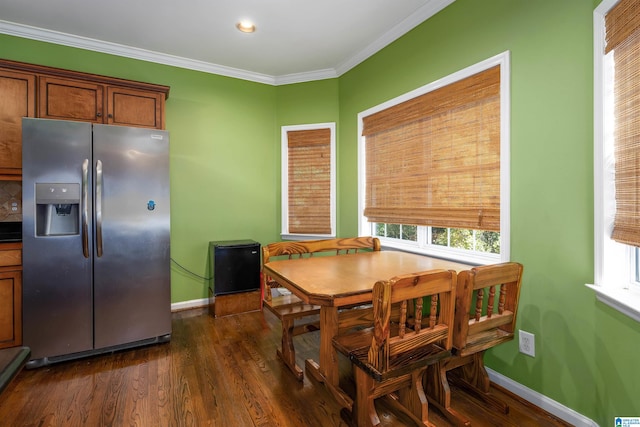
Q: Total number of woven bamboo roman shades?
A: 3